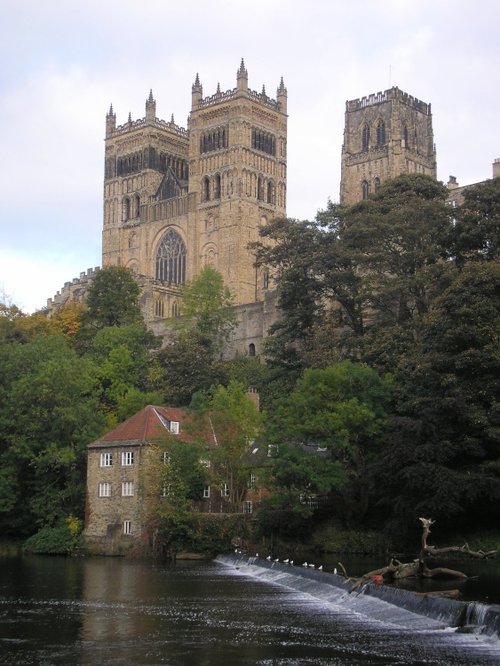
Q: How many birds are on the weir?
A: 11